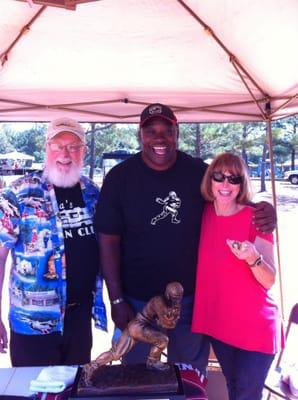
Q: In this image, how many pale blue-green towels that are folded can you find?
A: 1